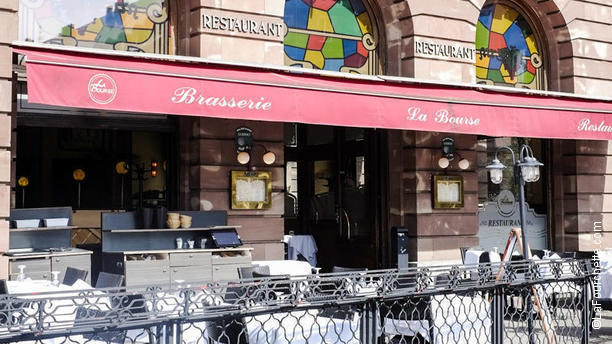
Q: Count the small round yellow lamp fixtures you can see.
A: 3